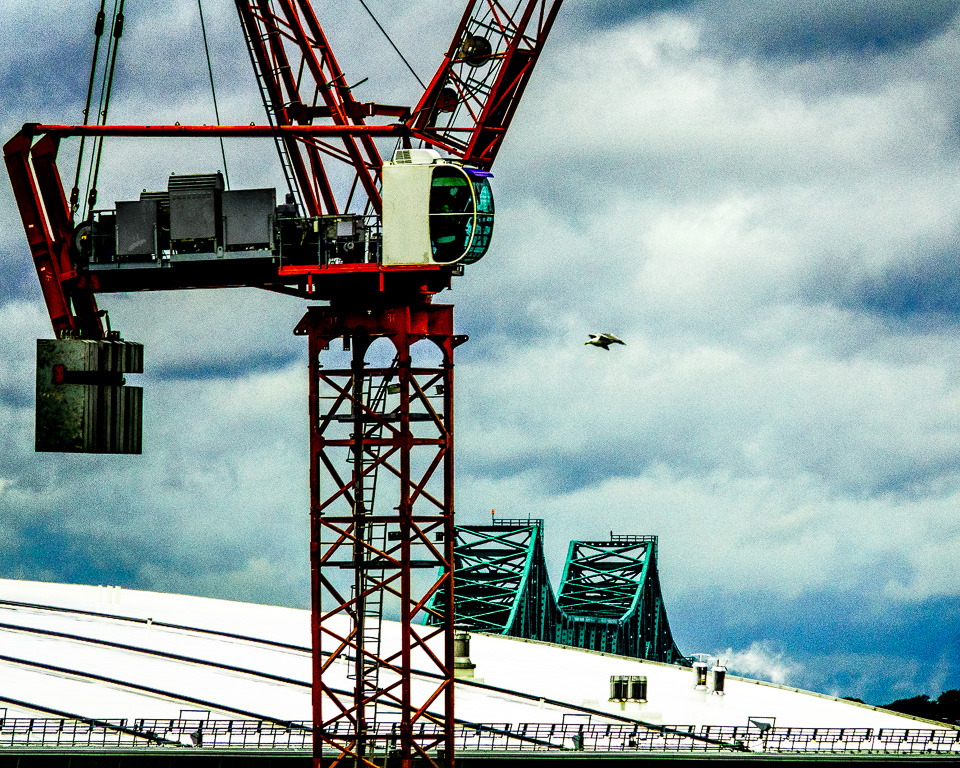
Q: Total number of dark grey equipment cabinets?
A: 3